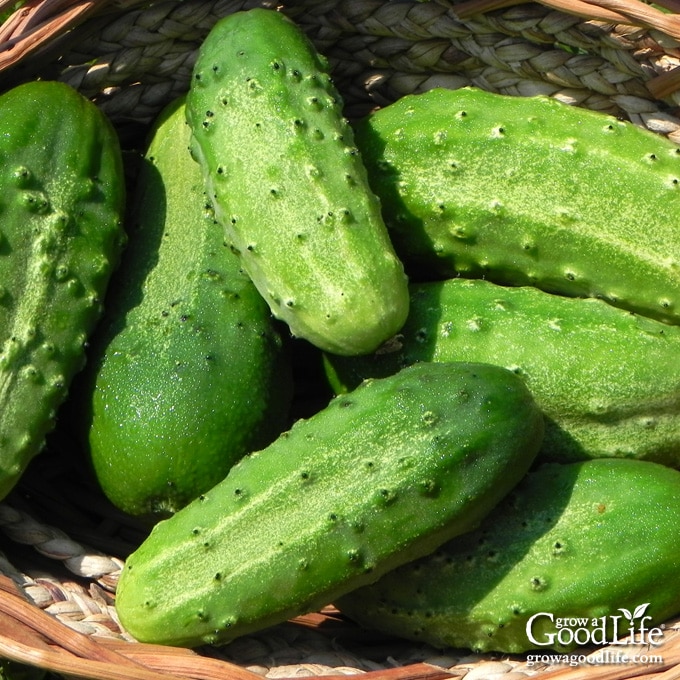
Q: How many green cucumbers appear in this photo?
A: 7